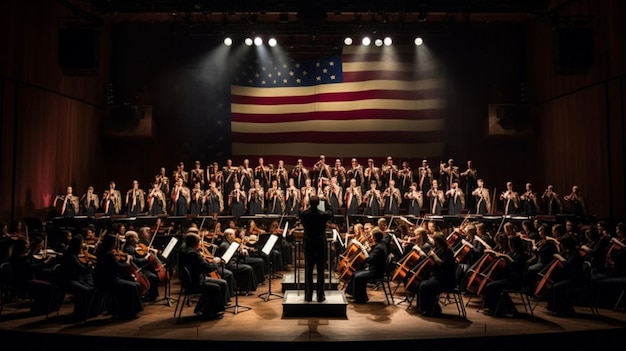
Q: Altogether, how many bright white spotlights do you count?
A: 9